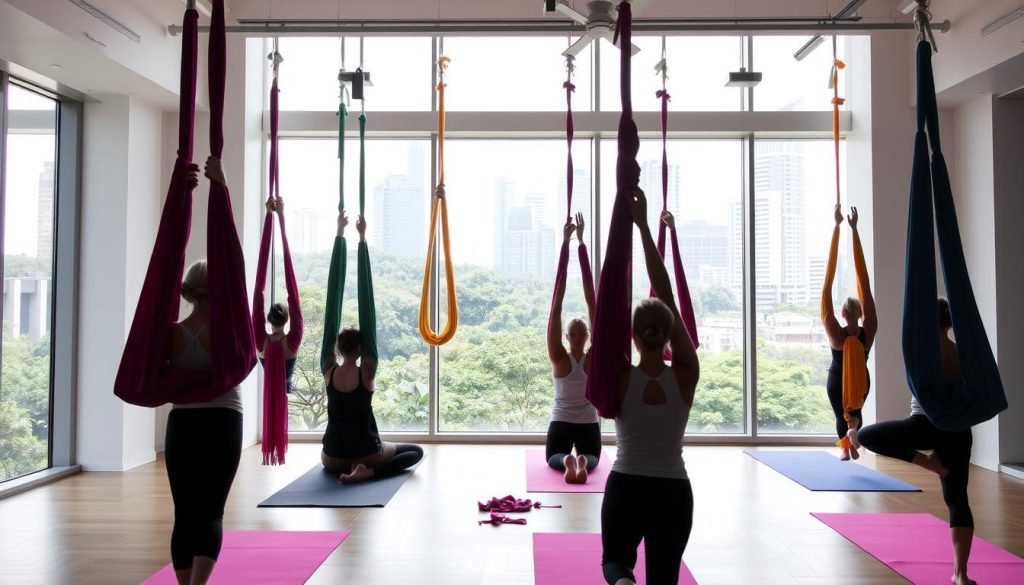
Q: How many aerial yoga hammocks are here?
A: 9